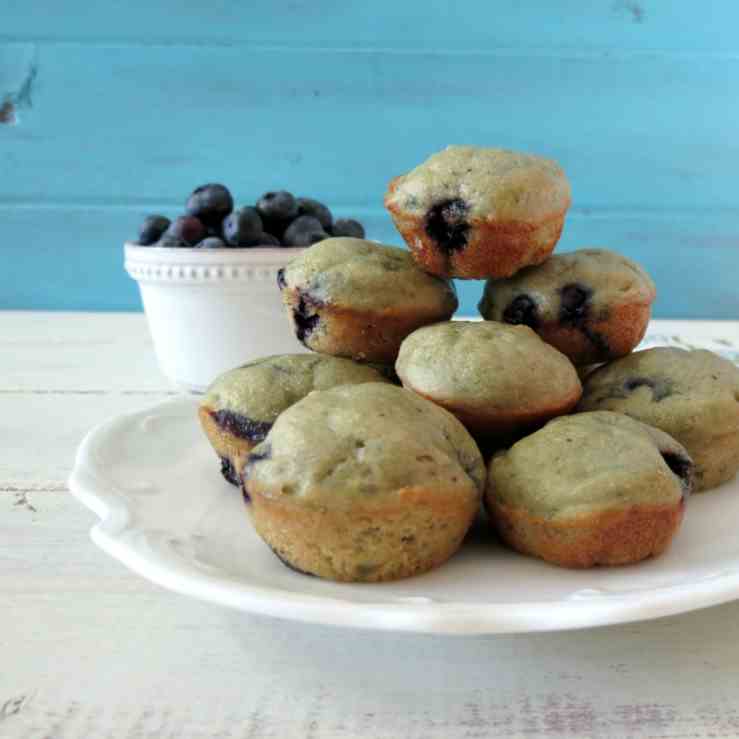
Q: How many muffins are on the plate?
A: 8